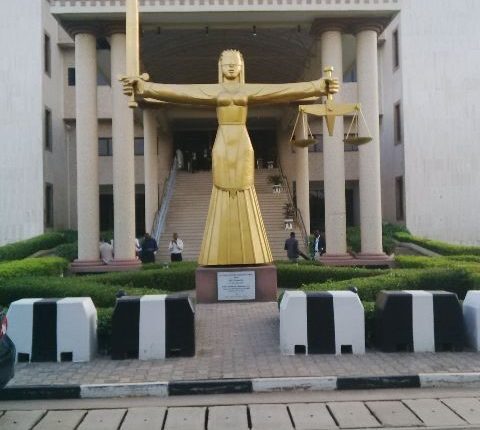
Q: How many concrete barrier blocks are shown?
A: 5